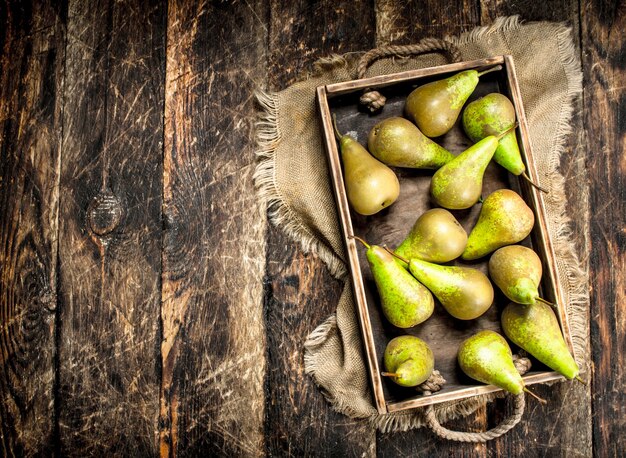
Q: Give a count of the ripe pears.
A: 13